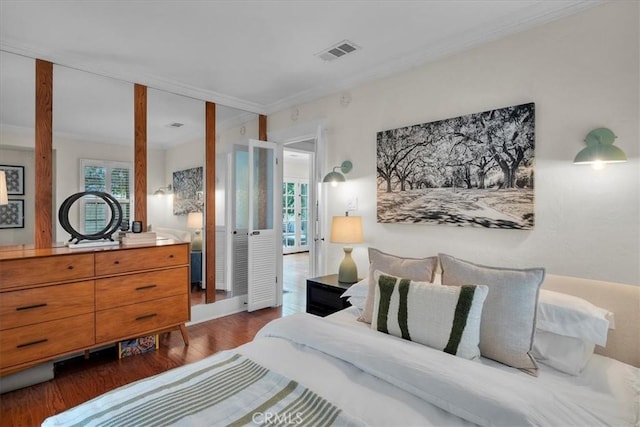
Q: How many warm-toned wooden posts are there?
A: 4